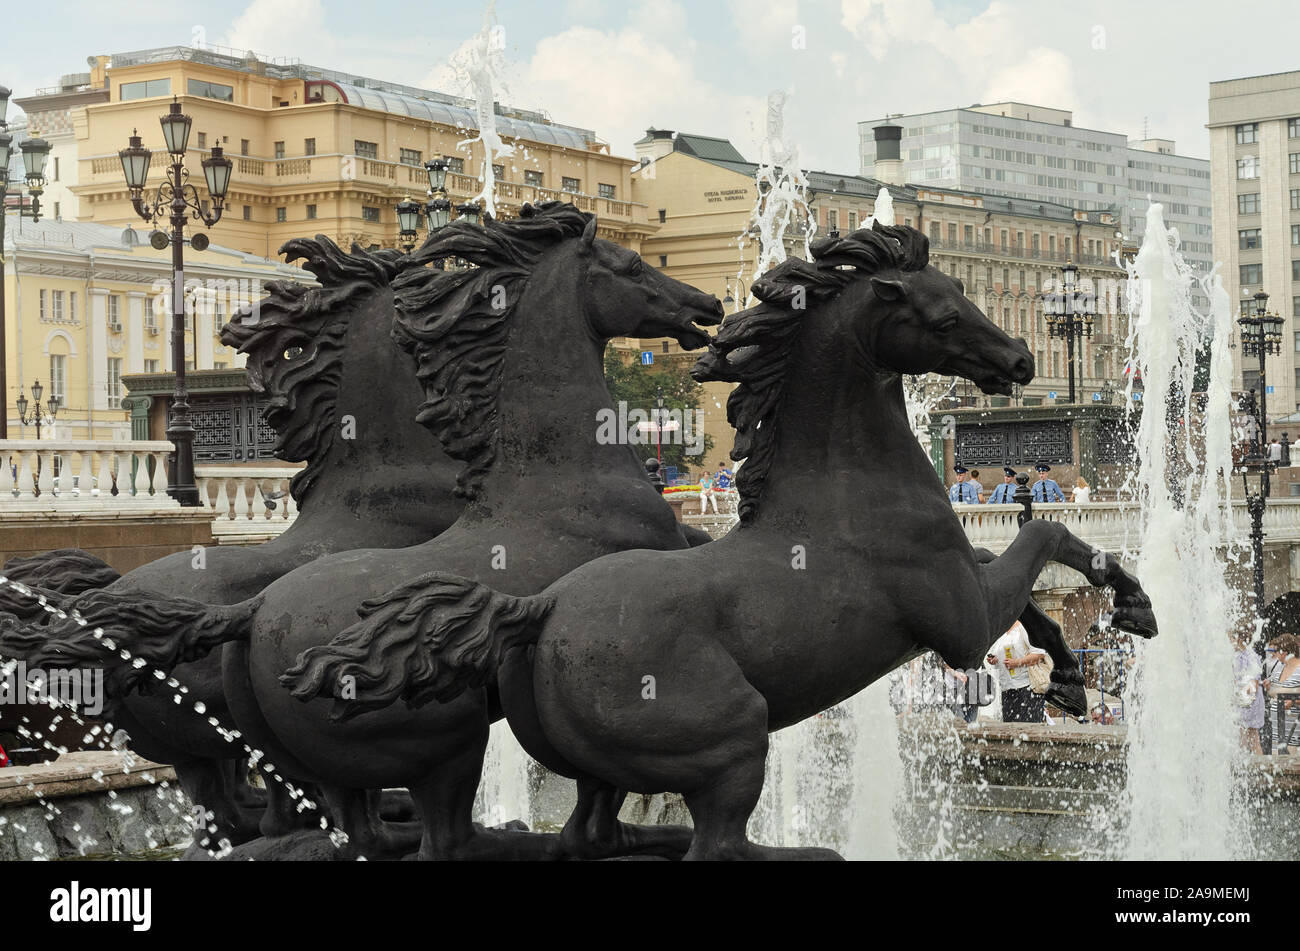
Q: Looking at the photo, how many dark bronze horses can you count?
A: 3